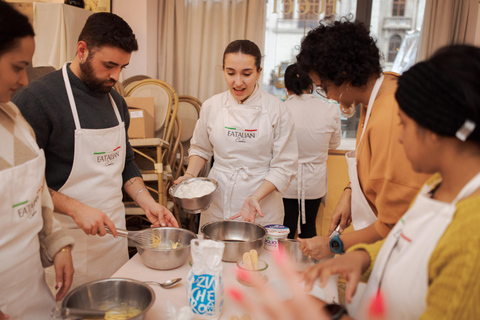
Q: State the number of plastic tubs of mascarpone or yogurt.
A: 1